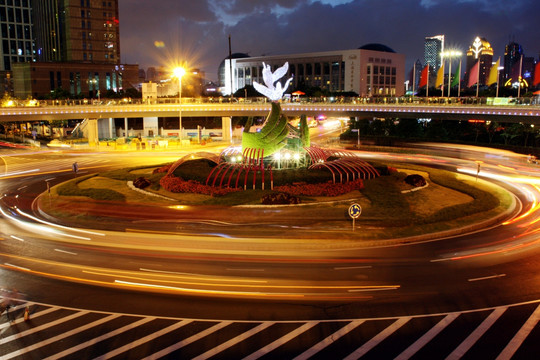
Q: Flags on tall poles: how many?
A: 8